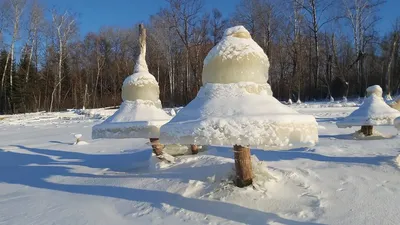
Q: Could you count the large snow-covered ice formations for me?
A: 3